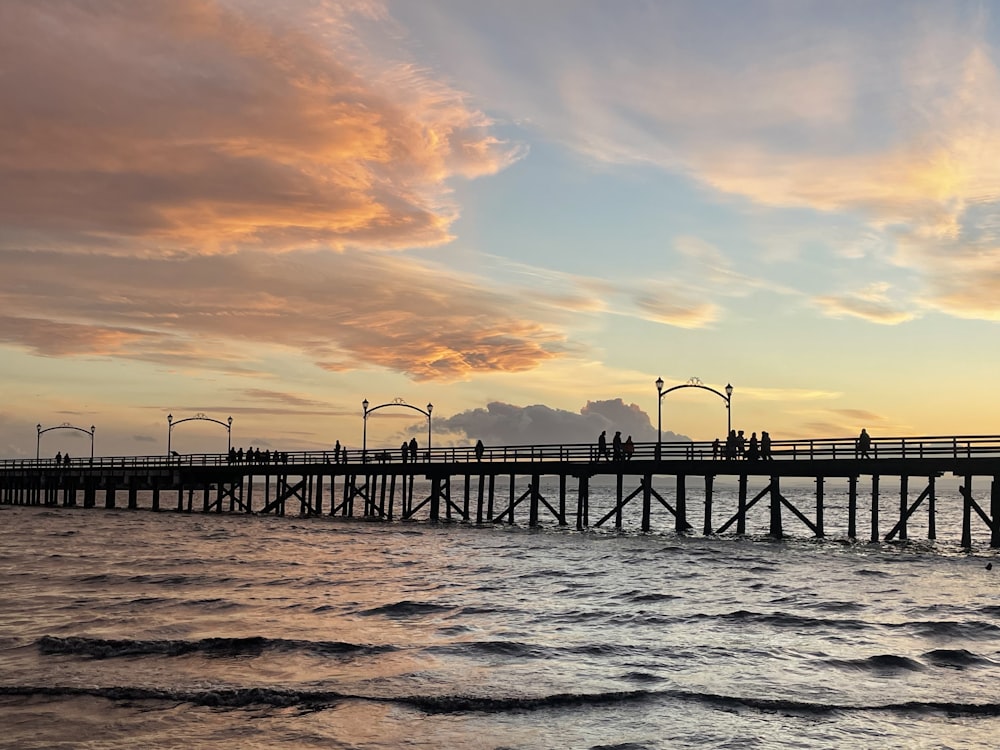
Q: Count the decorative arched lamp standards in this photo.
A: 4